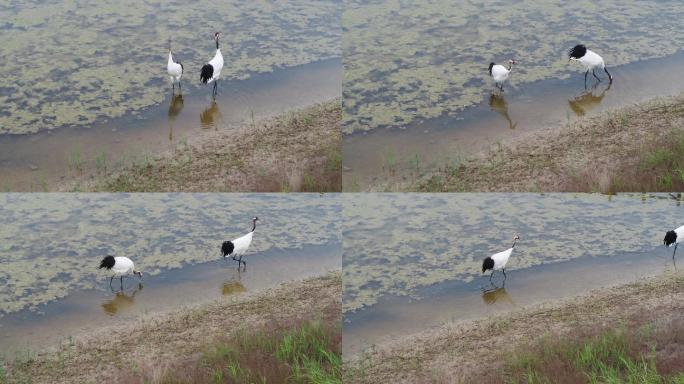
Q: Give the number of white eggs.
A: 0